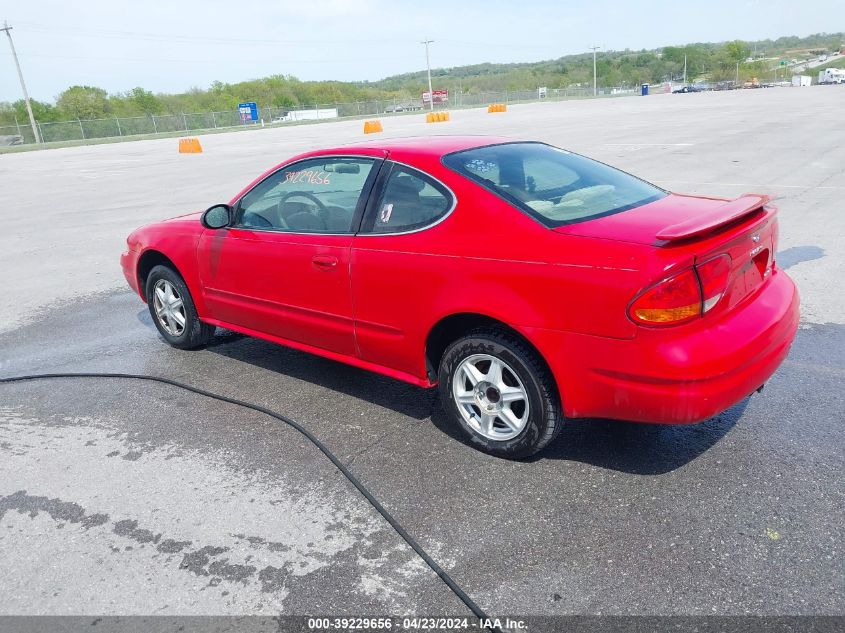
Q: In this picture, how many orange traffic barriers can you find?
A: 4